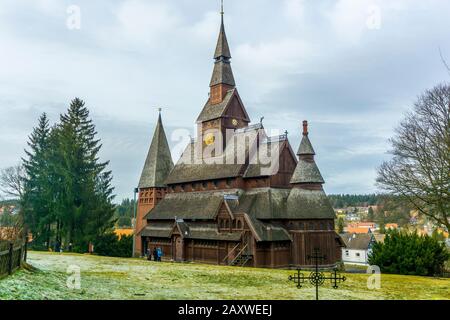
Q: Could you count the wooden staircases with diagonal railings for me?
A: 1